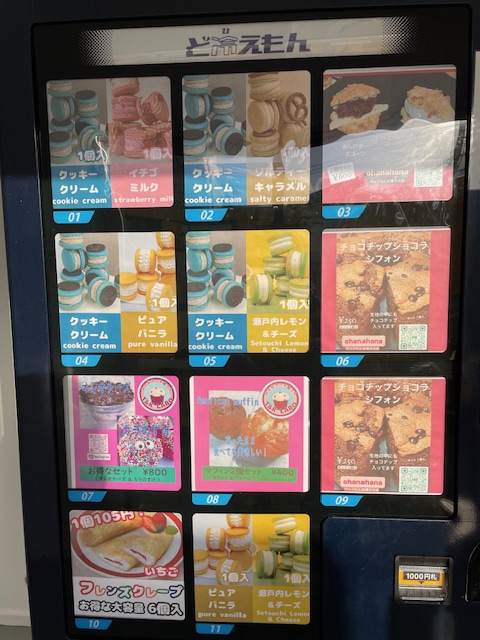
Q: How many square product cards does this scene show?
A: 11